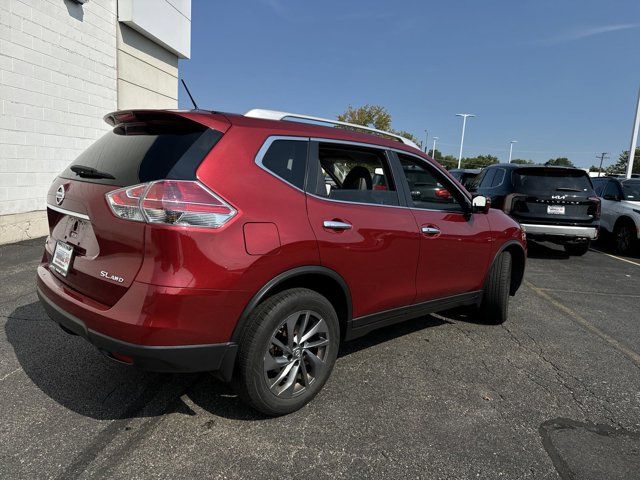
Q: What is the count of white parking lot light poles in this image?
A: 4